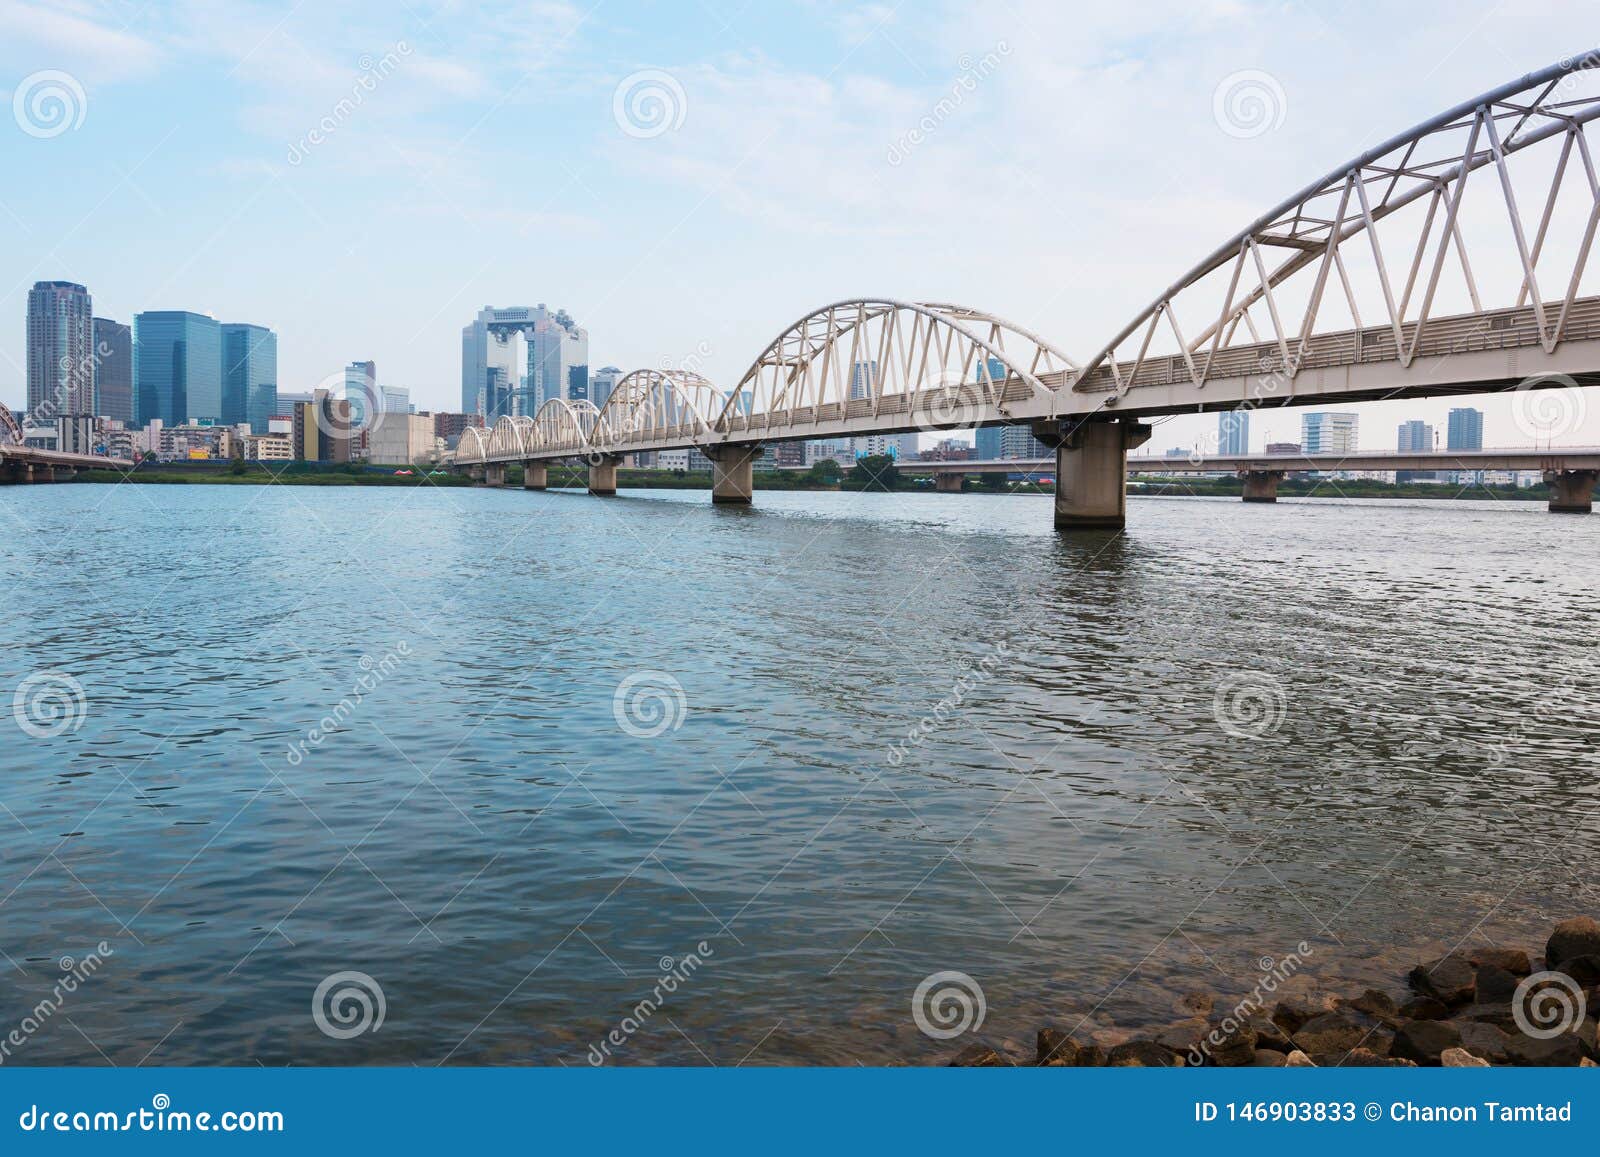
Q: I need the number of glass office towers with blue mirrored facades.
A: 2